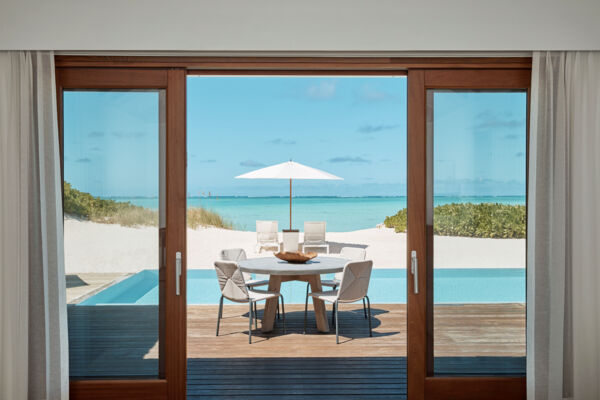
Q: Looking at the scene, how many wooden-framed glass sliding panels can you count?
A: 2